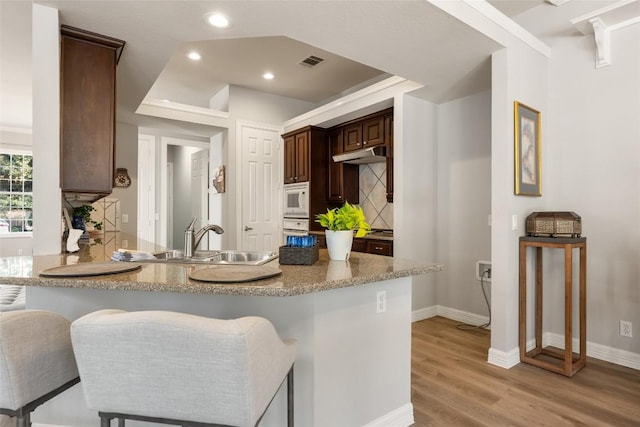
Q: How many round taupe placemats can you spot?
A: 2